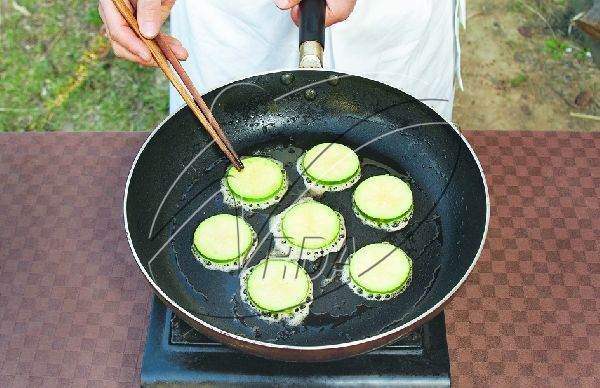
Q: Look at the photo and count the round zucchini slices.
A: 7